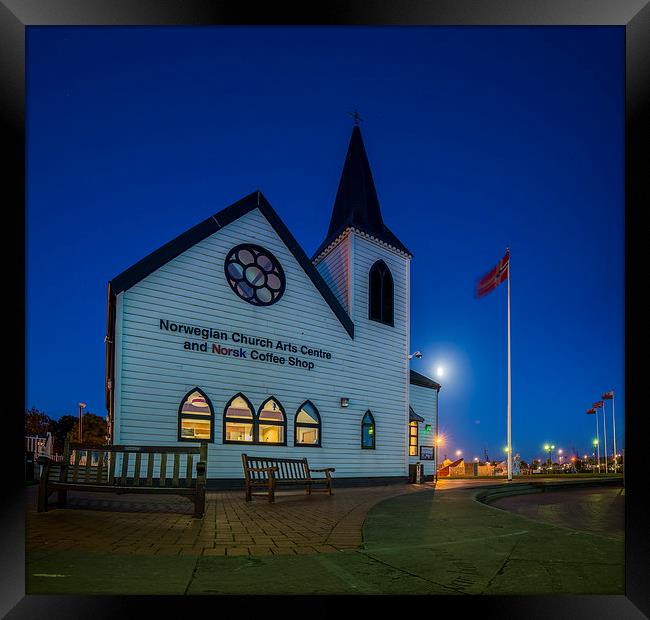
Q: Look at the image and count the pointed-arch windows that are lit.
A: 4